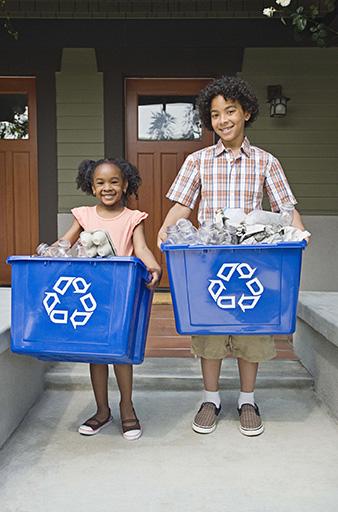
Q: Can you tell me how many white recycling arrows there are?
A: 6